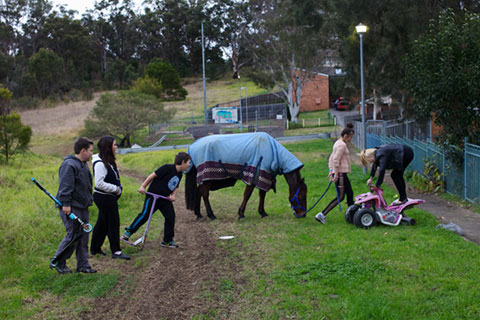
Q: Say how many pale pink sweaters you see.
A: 1